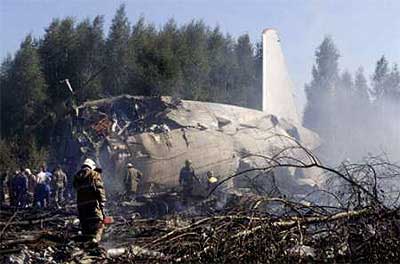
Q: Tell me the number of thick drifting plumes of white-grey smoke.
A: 1